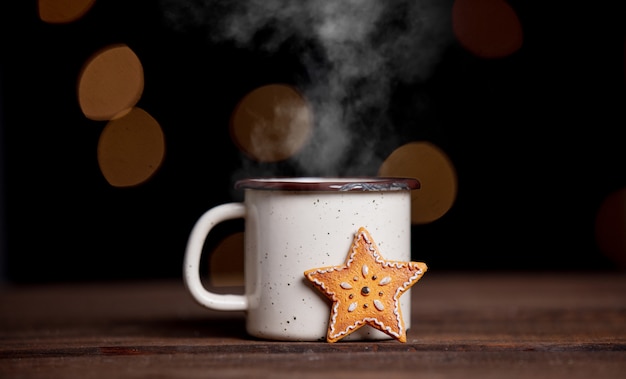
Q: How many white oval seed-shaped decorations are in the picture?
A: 5